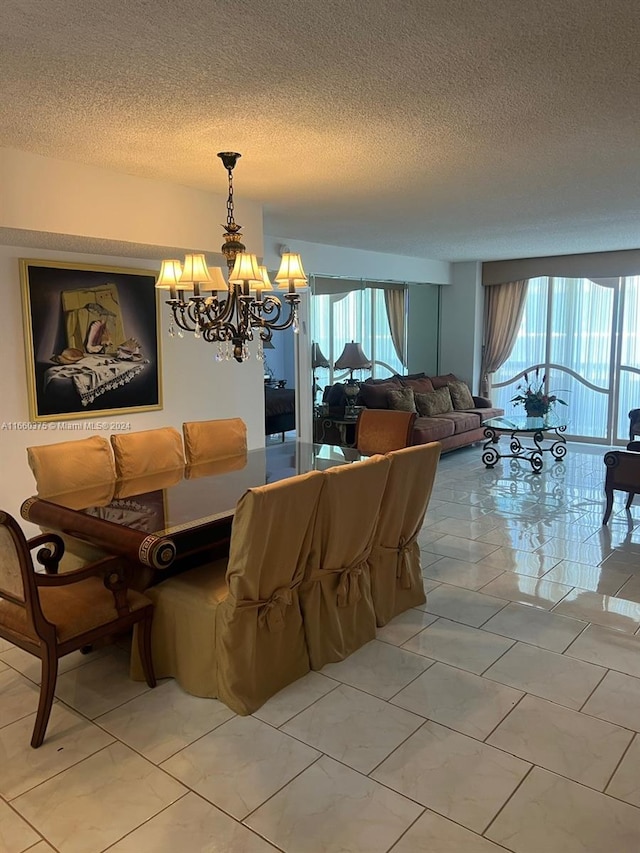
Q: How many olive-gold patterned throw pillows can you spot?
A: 3